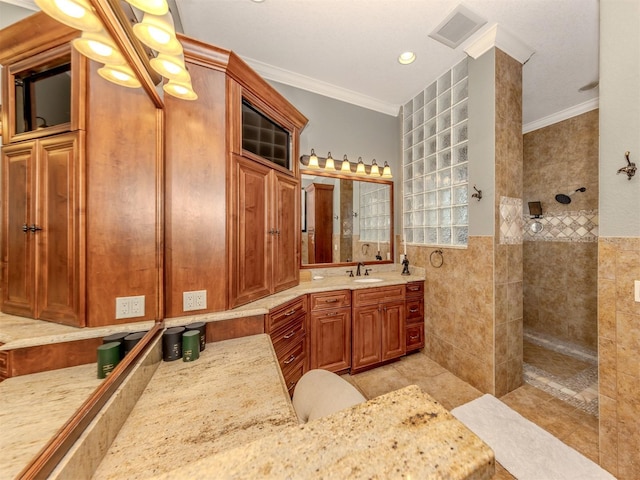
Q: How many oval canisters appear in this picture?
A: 3